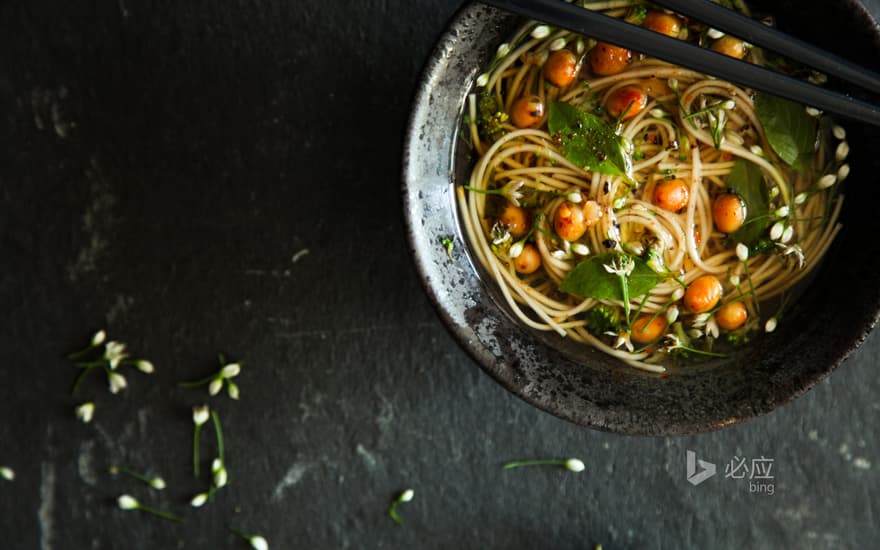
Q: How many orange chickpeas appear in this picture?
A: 14